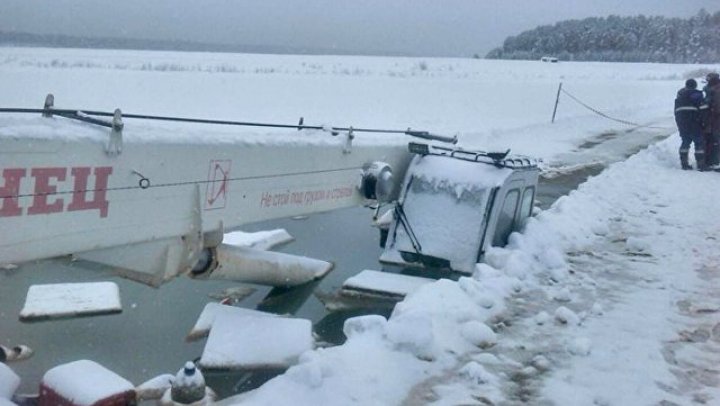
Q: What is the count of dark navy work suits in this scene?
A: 1